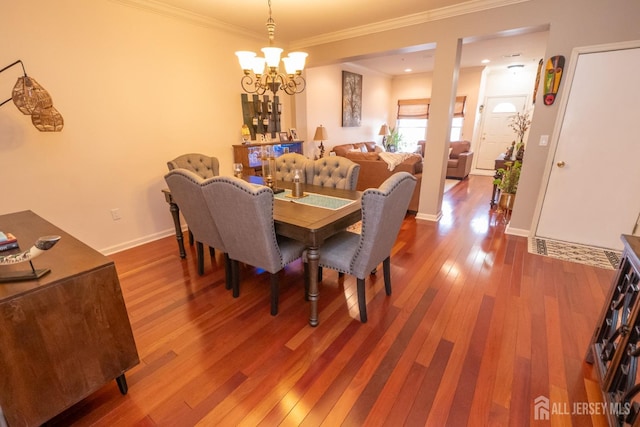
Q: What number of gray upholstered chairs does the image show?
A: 6